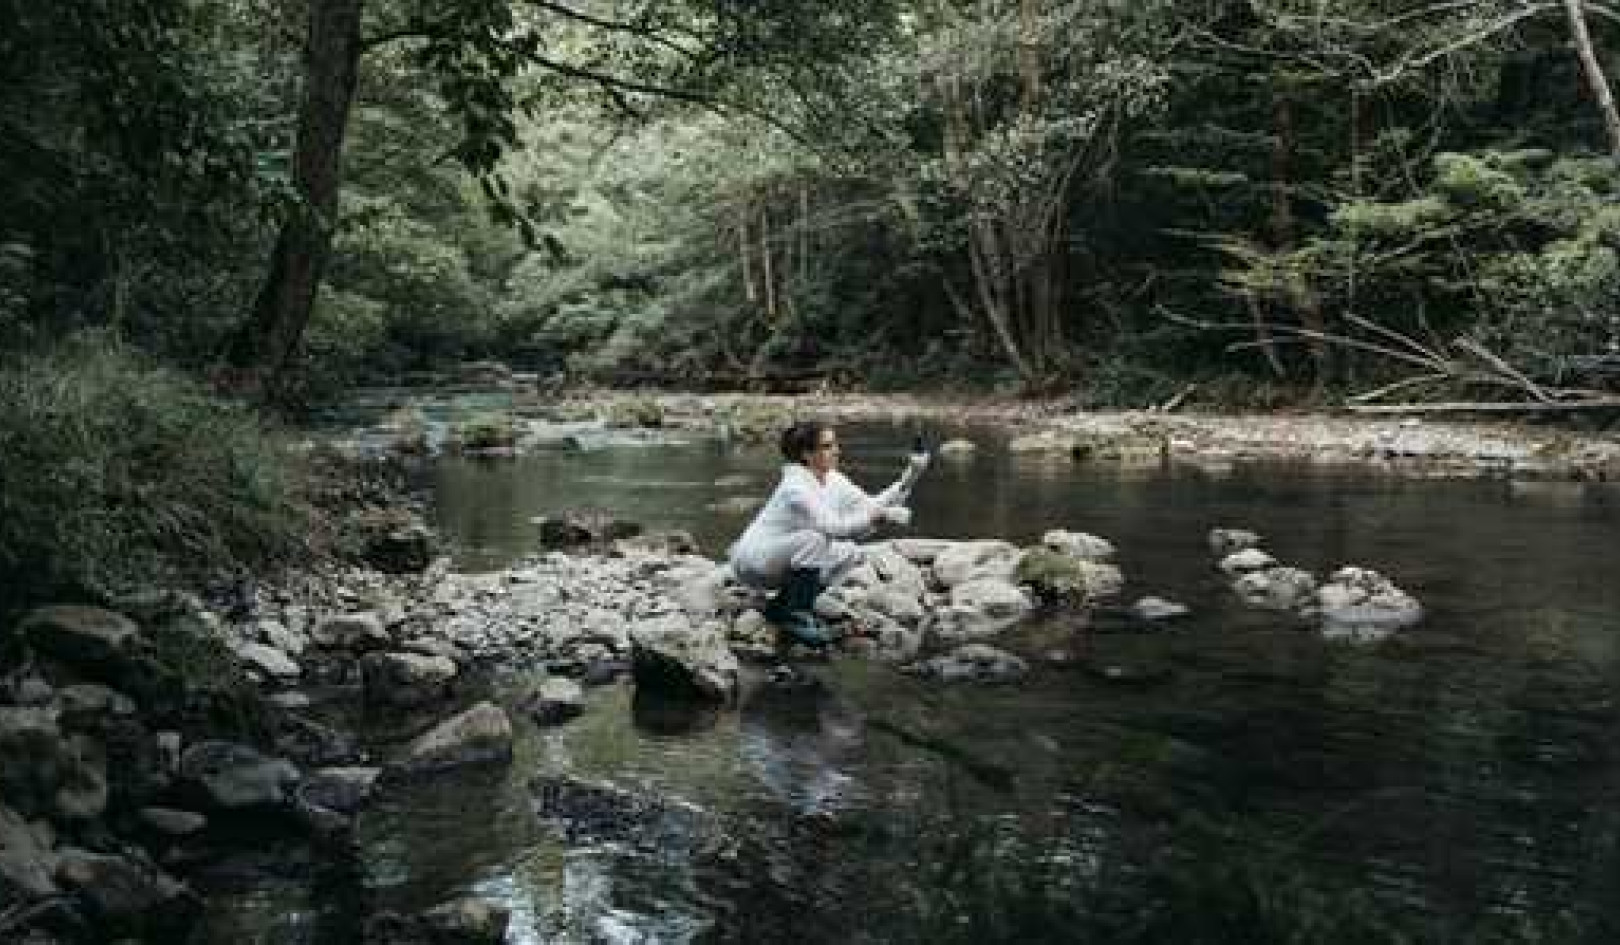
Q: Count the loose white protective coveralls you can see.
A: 1